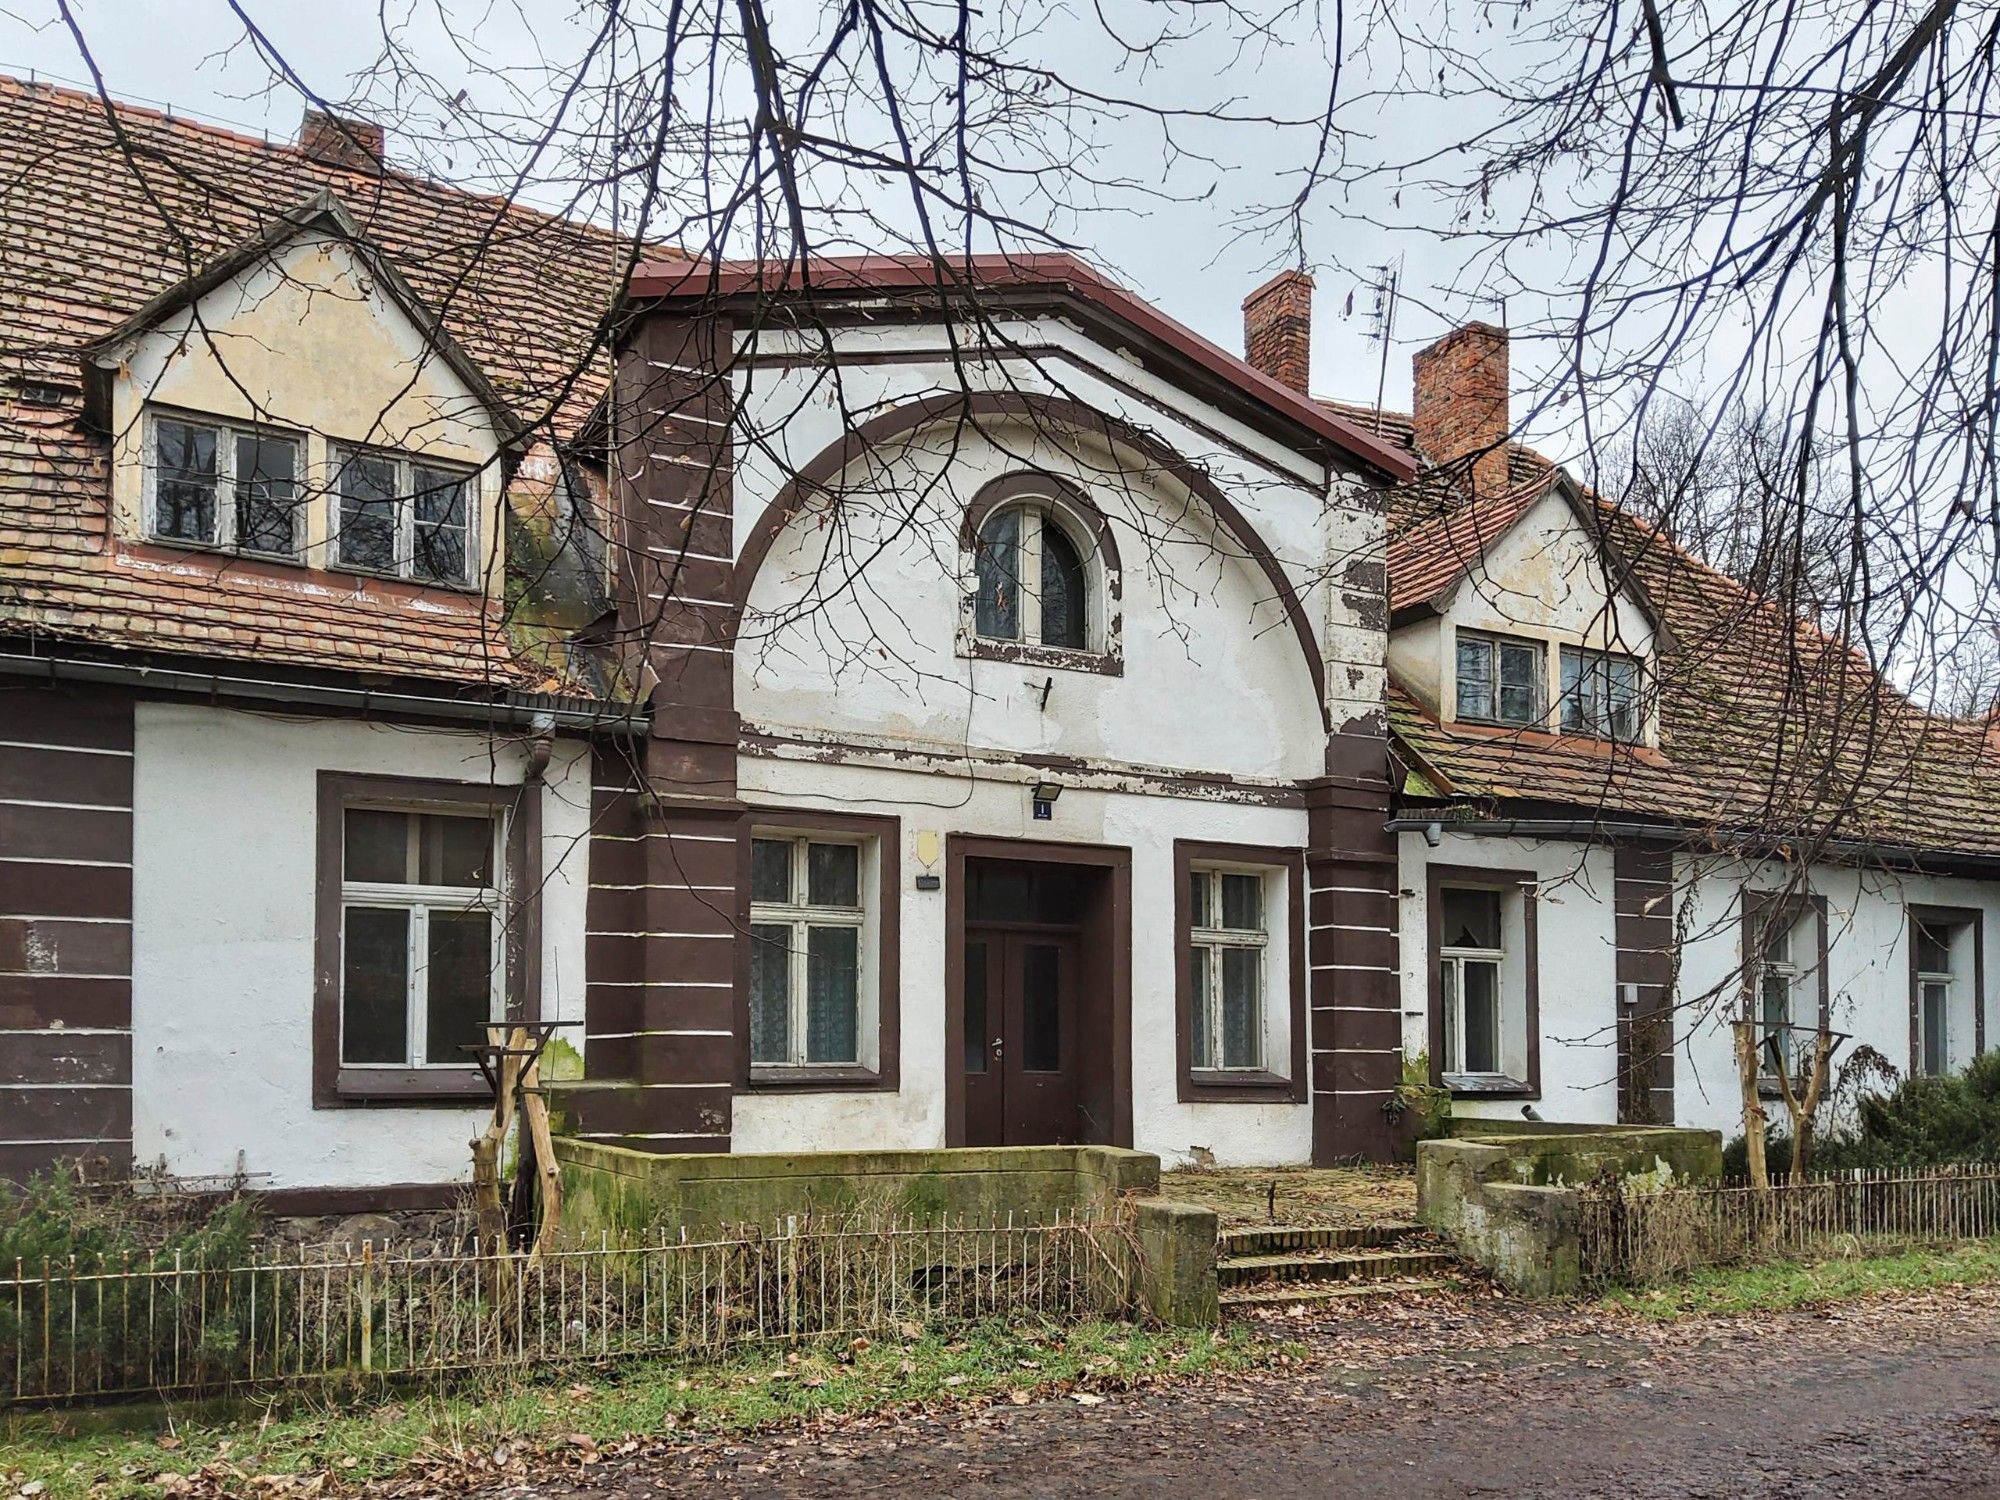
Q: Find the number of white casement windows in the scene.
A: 11